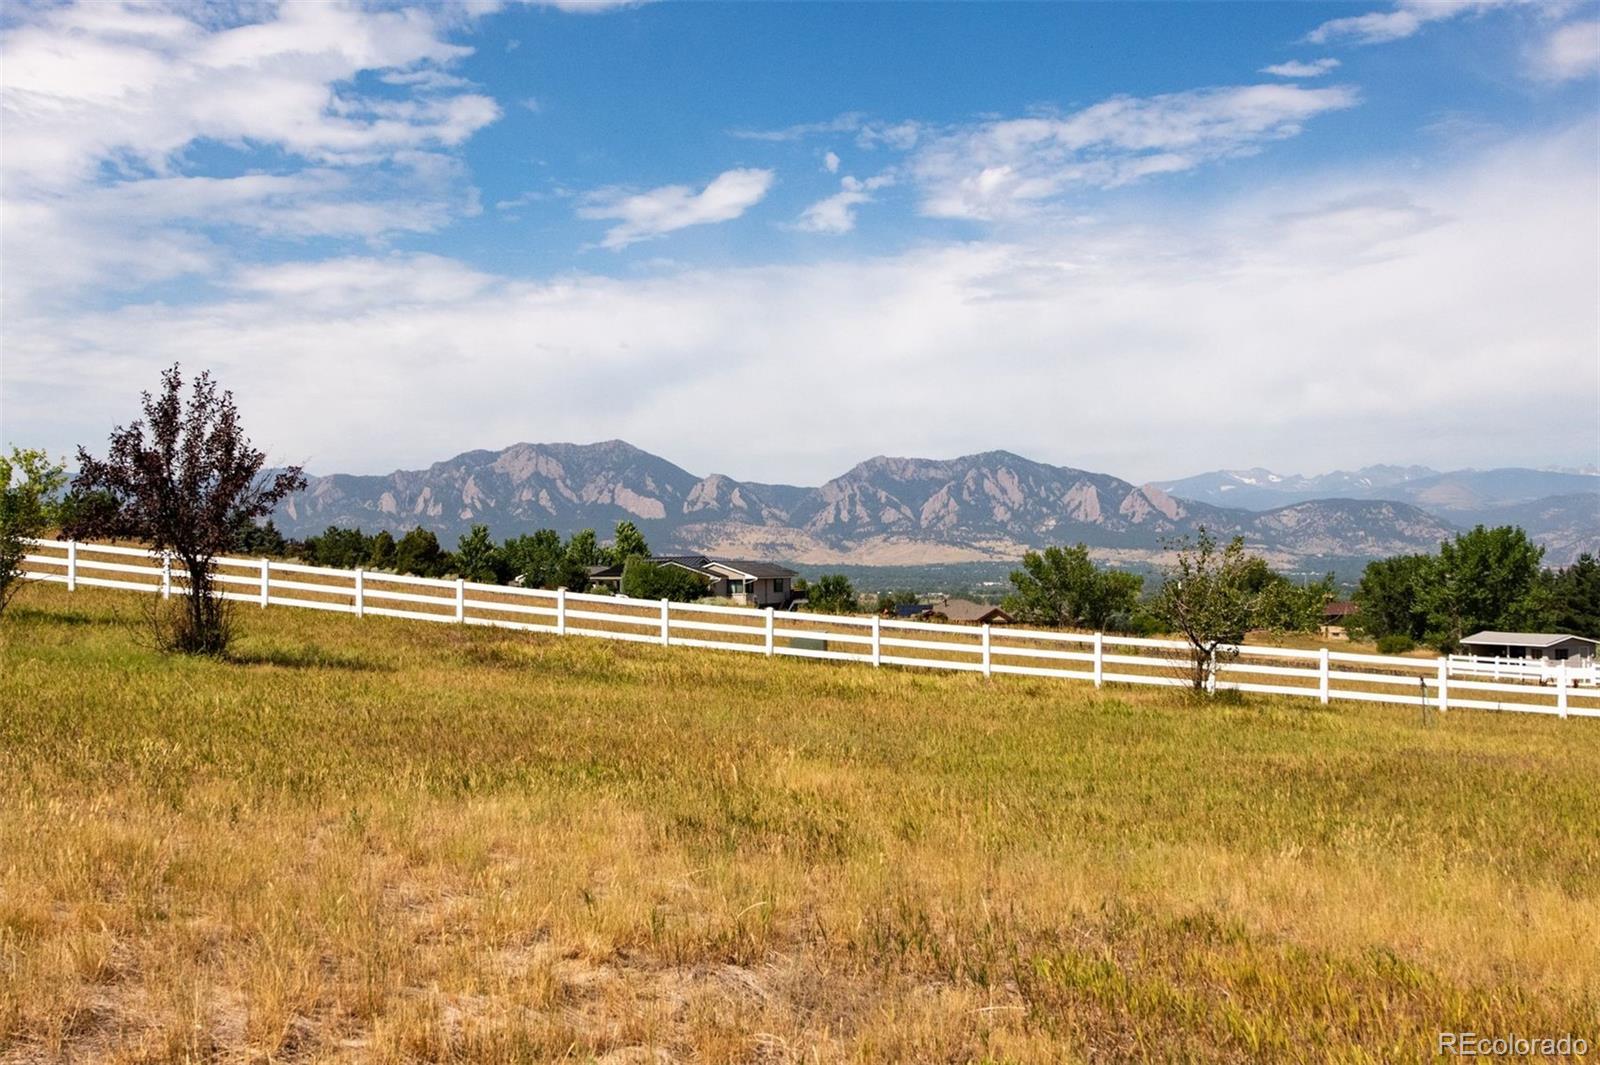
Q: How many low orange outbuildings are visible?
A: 0